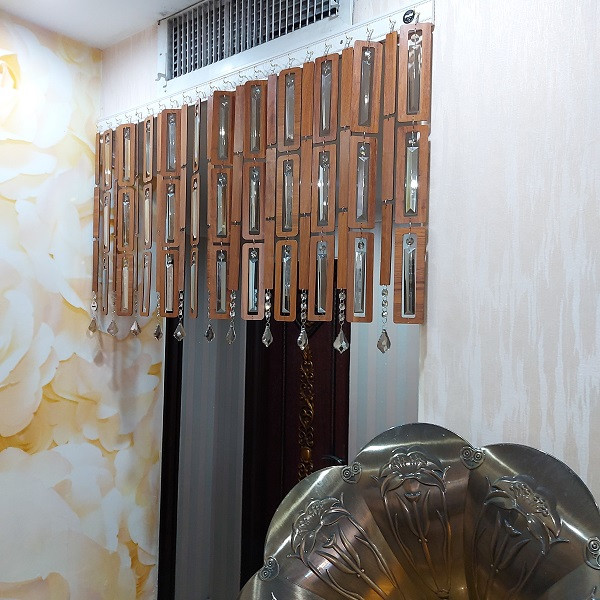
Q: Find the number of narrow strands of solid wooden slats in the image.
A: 11